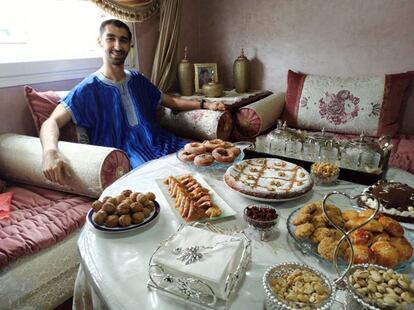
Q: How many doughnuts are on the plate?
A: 7